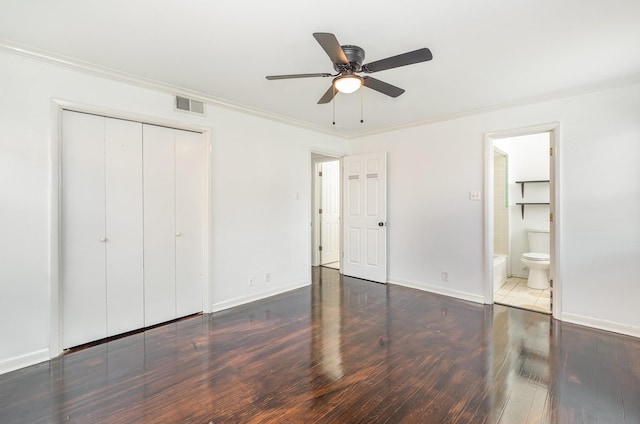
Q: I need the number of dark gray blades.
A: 5